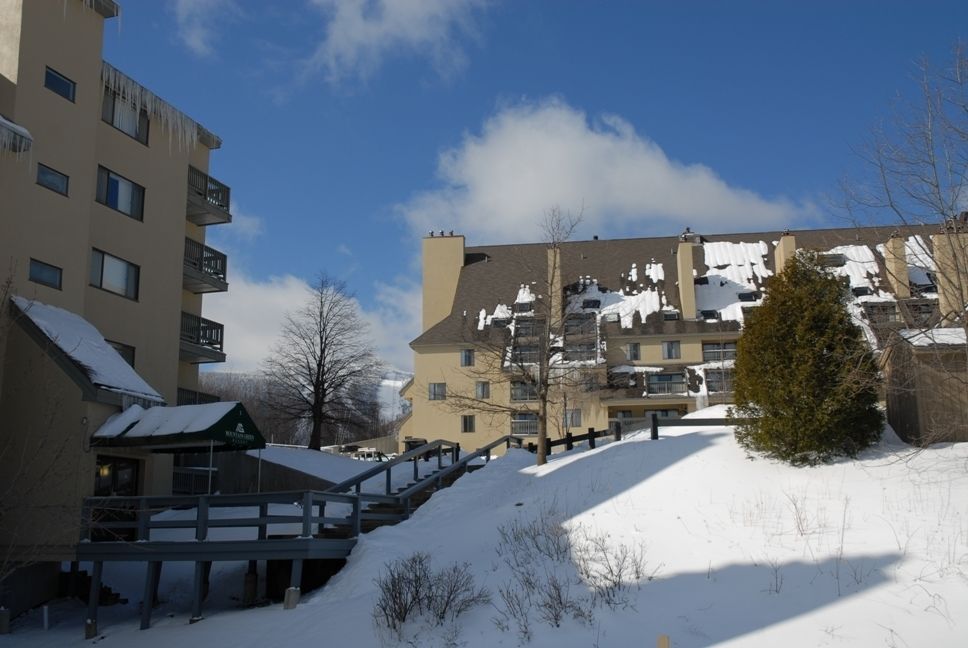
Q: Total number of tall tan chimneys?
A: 6